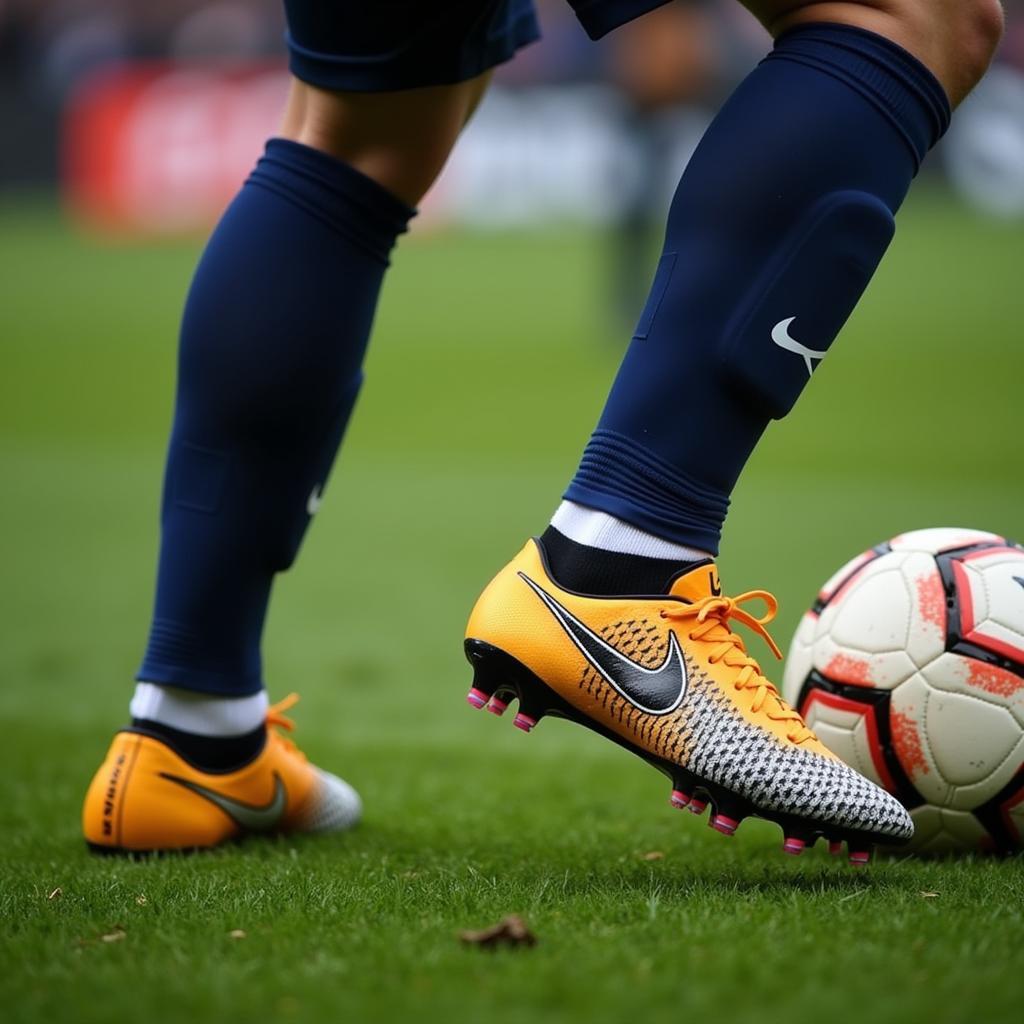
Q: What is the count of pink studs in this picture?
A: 9